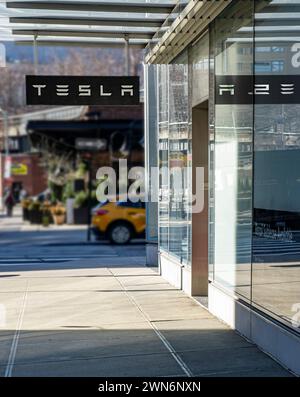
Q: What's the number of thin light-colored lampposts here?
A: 1